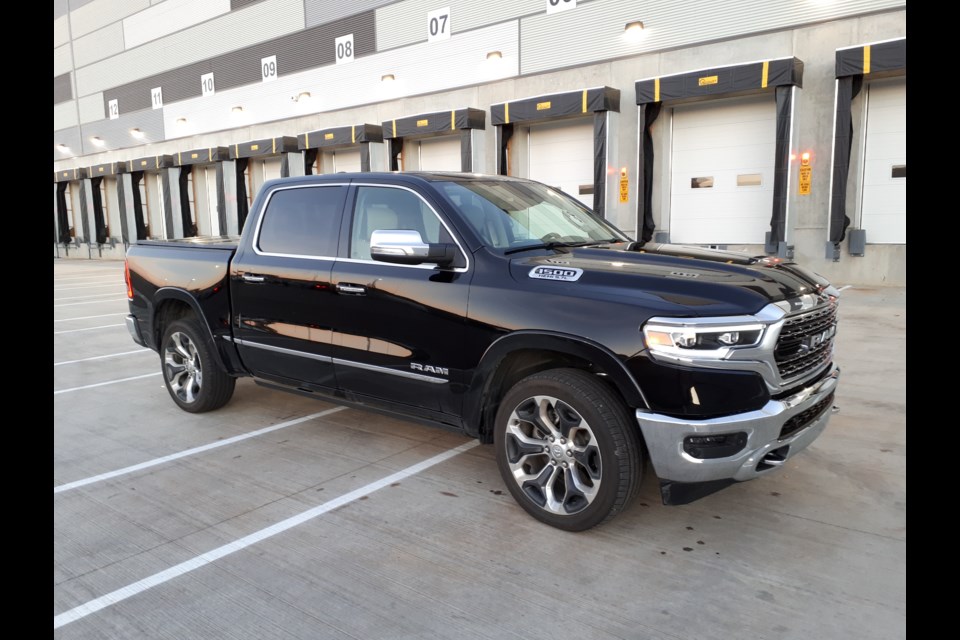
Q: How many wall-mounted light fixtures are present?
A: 9